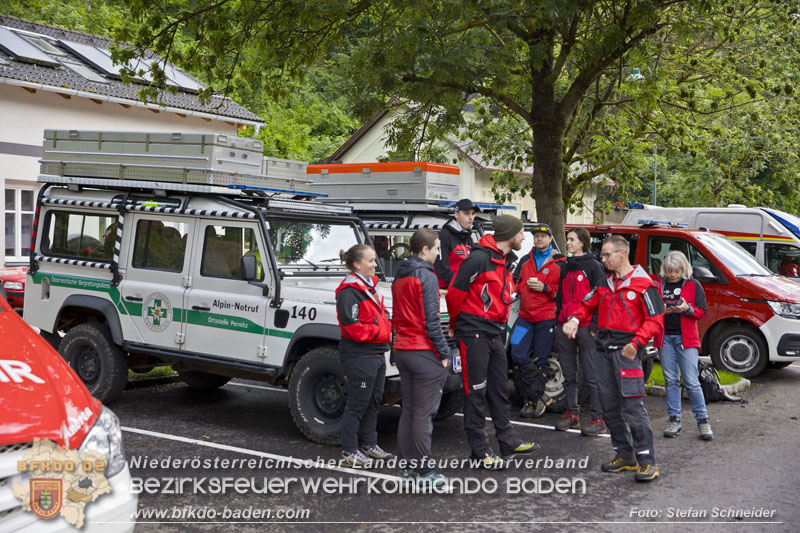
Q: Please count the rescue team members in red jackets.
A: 8